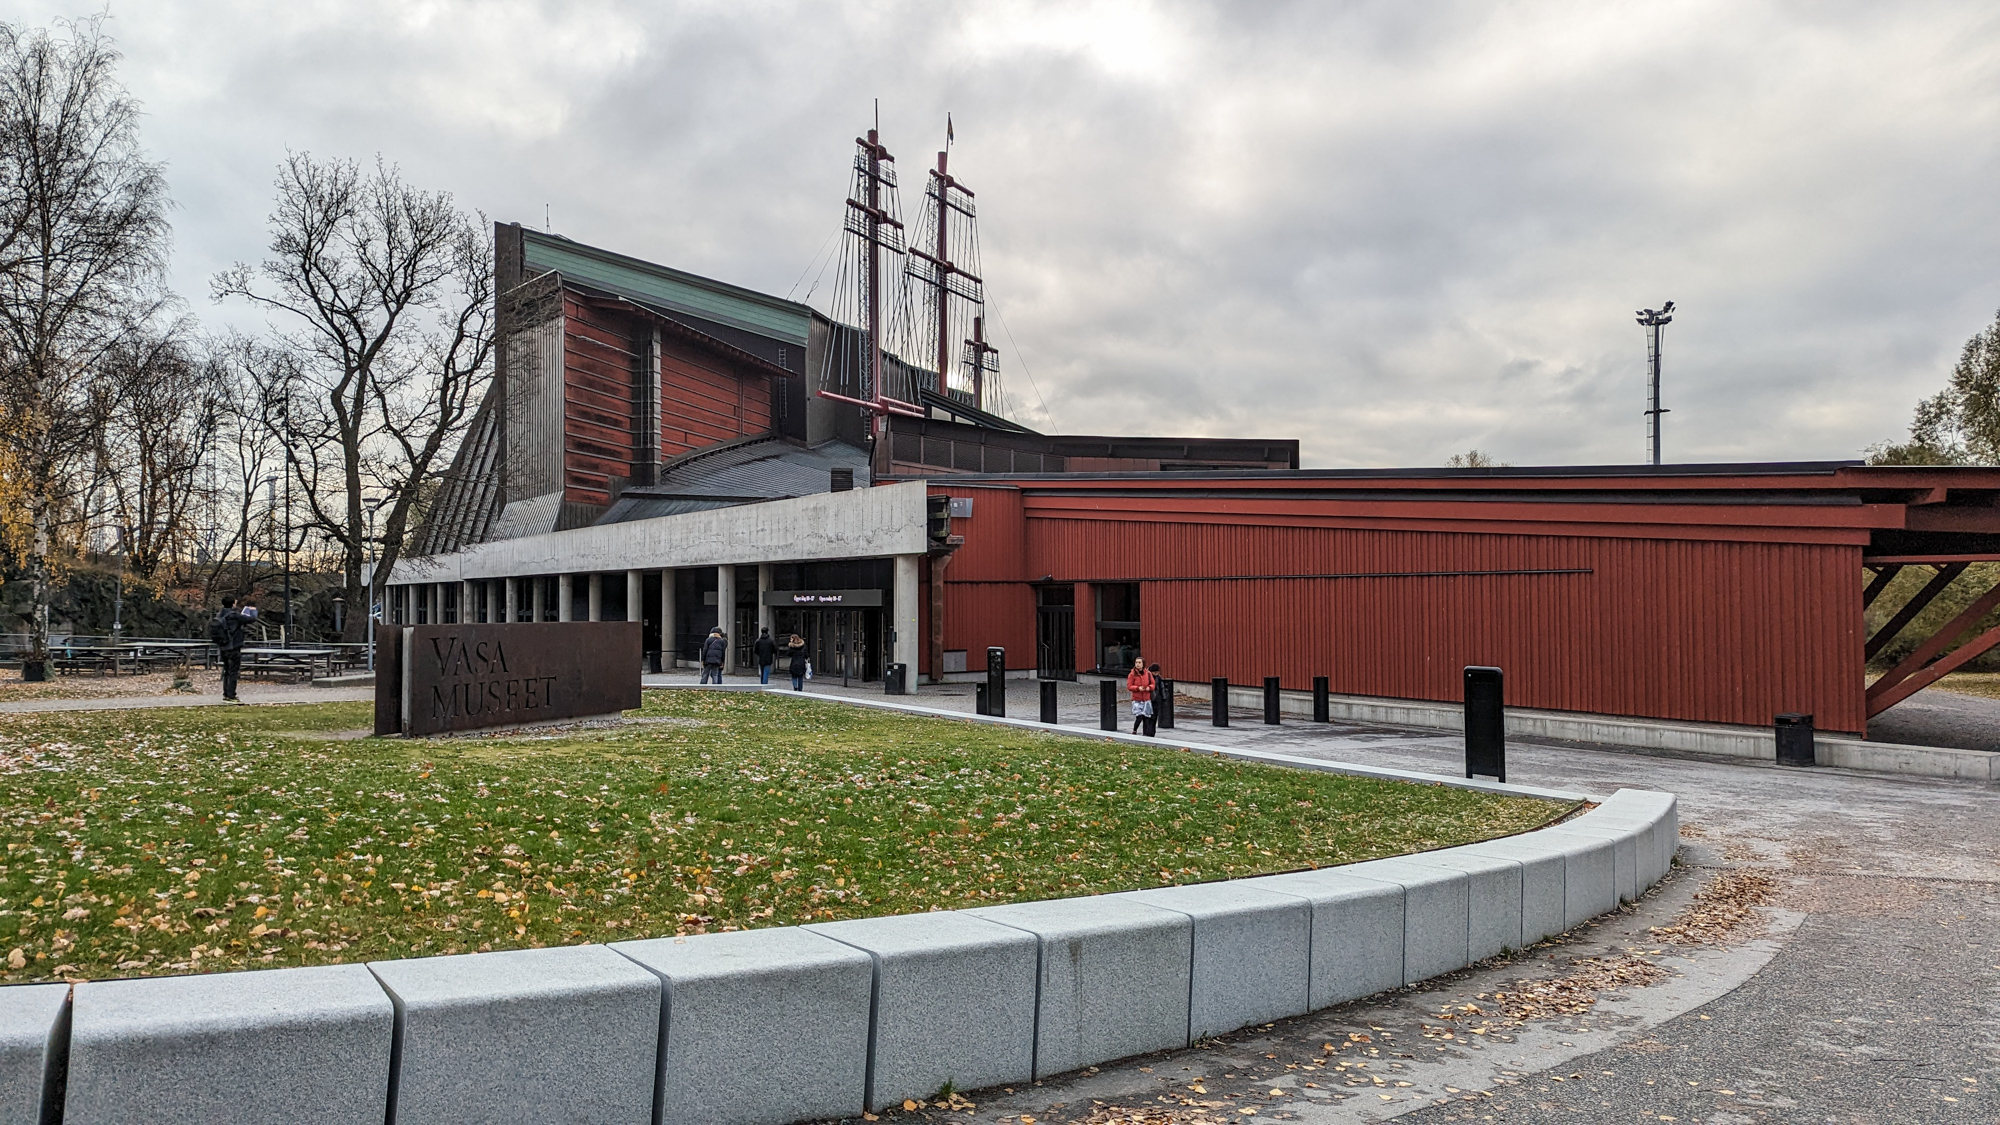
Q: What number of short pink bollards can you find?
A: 0